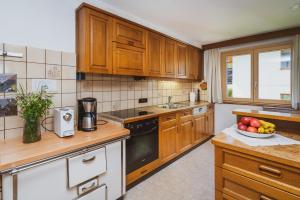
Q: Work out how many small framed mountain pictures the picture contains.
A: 2